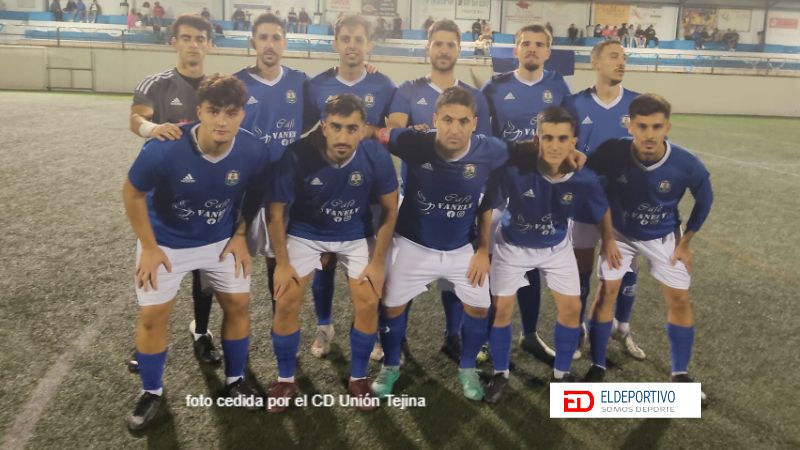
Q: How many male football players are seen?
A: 11